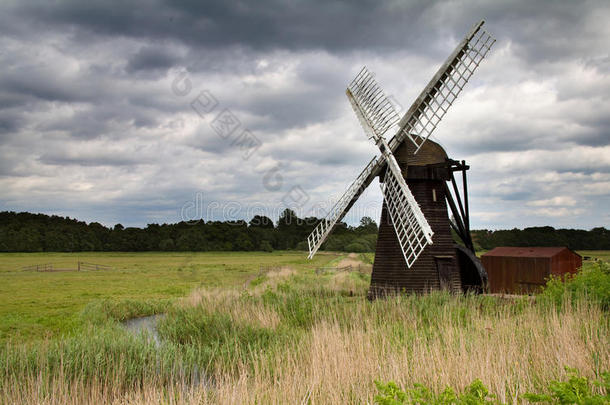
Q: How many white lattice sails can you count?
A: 4